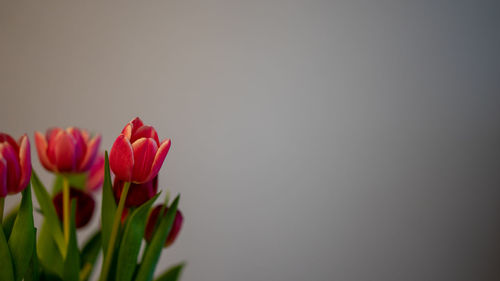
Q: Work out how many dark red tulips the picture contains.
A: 3